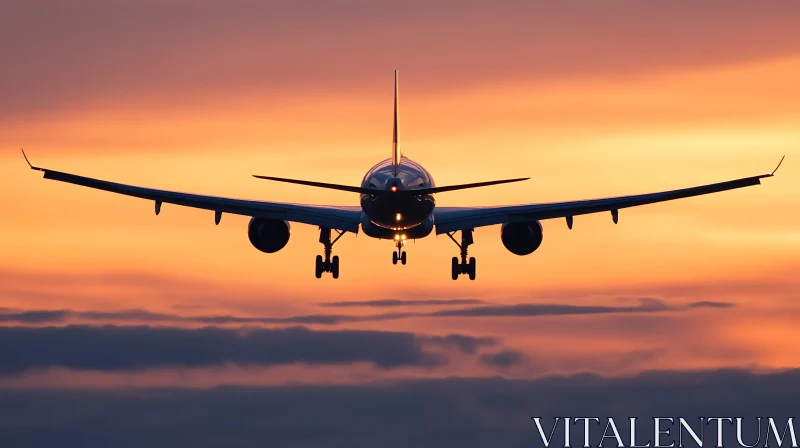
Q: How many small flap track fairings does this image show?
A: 4